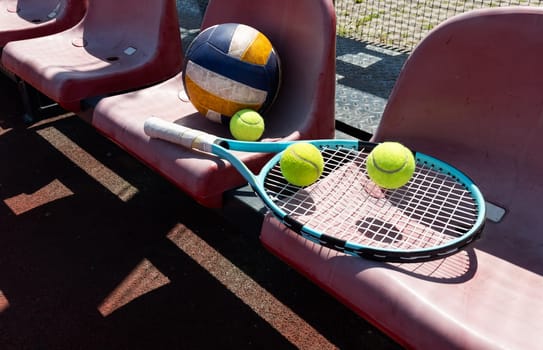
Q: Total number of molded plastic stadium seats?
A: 4